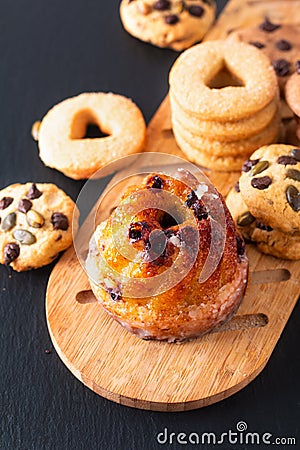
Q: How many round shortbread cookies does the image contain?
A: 5